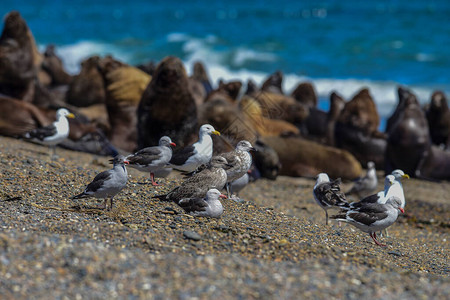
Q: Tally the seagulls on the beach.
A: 12